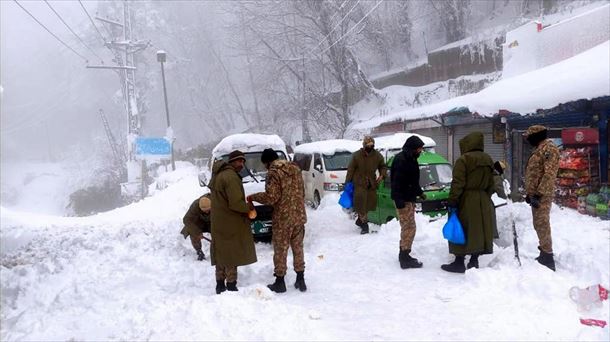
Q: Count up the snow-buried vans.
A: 3